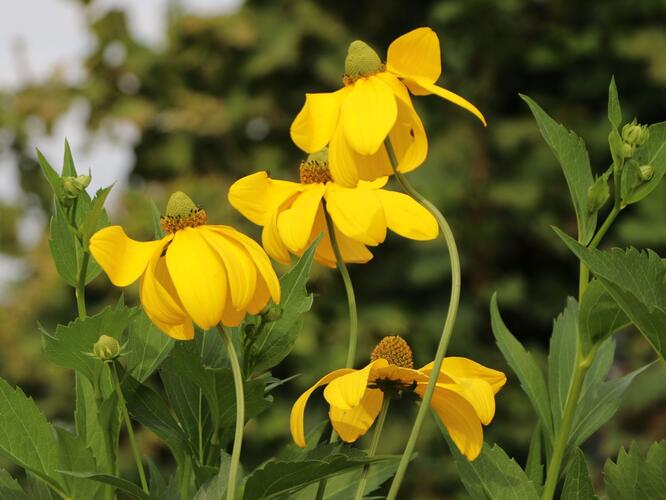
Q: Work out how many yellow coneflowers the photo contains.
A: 4